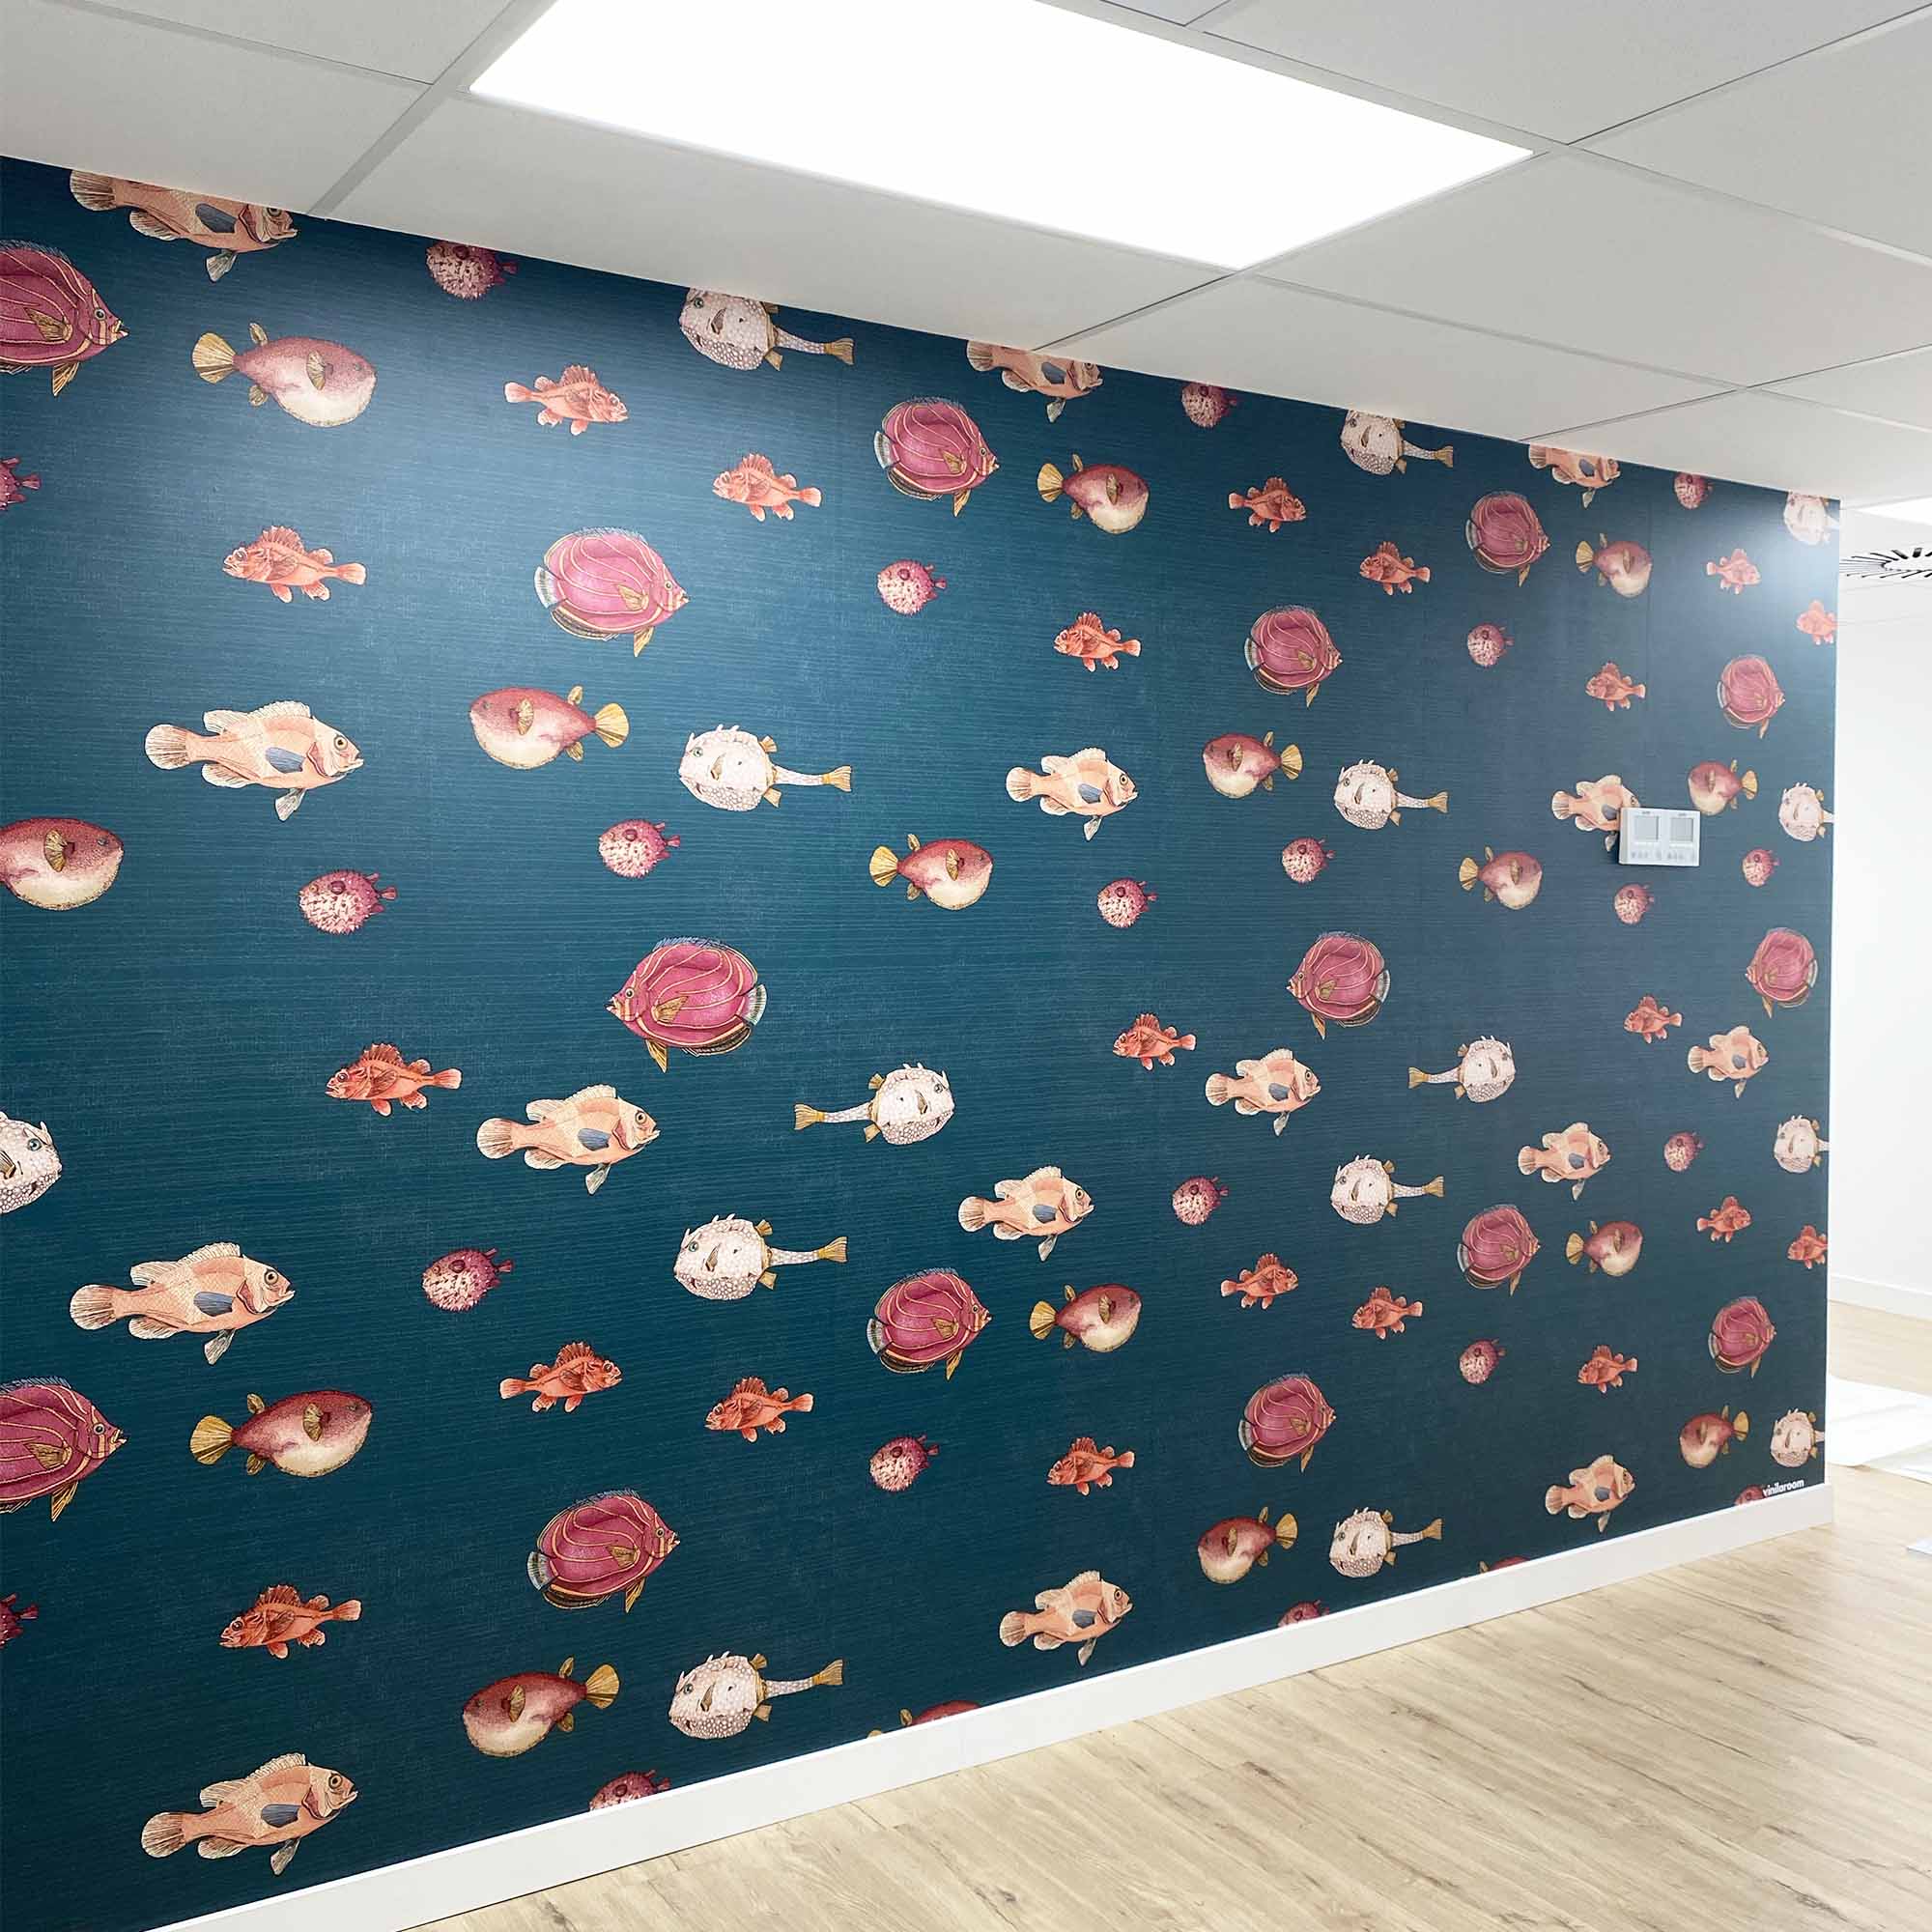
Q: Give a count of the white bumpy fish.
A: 15